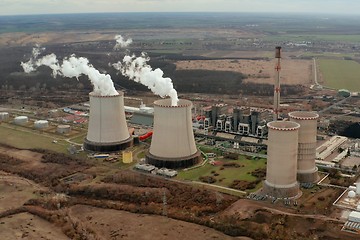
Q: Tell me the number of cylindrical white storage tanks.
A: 4